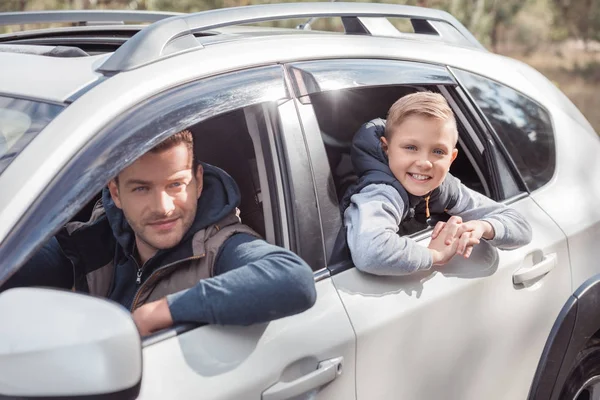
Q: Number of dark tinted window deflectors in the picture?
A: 2